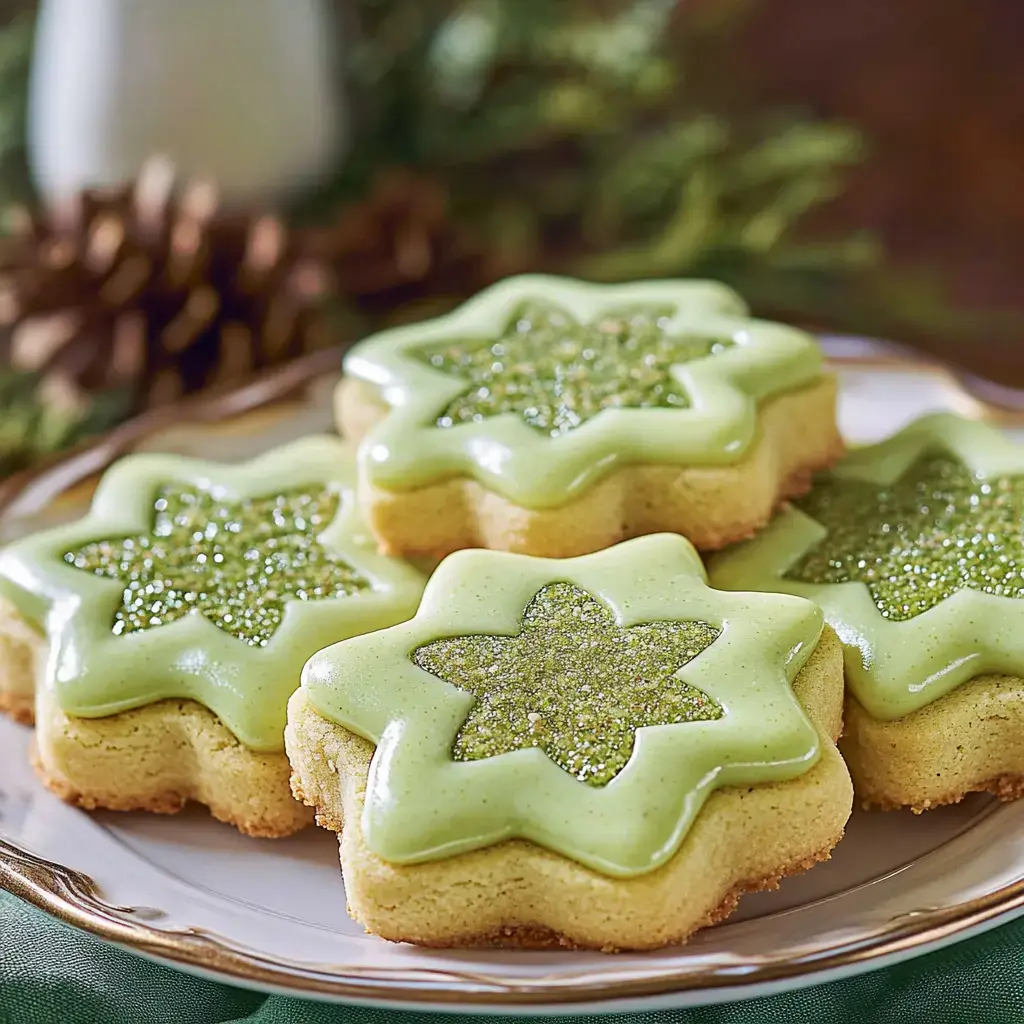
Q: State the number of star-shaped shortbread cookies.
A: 4